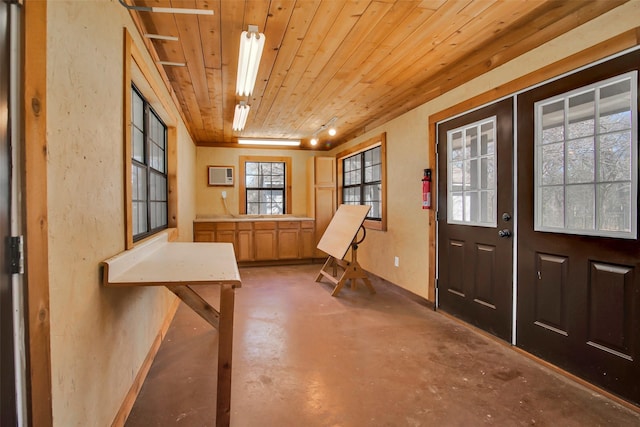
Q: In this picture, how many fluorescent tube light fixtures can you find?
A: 3